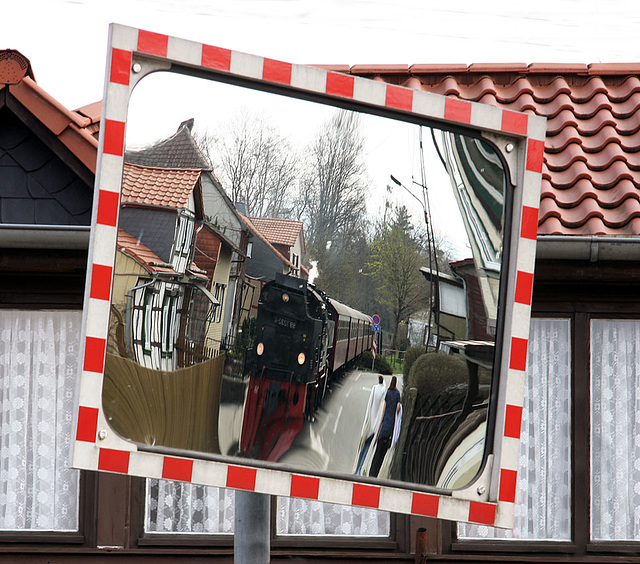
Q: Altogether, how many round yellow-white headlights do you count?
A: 3